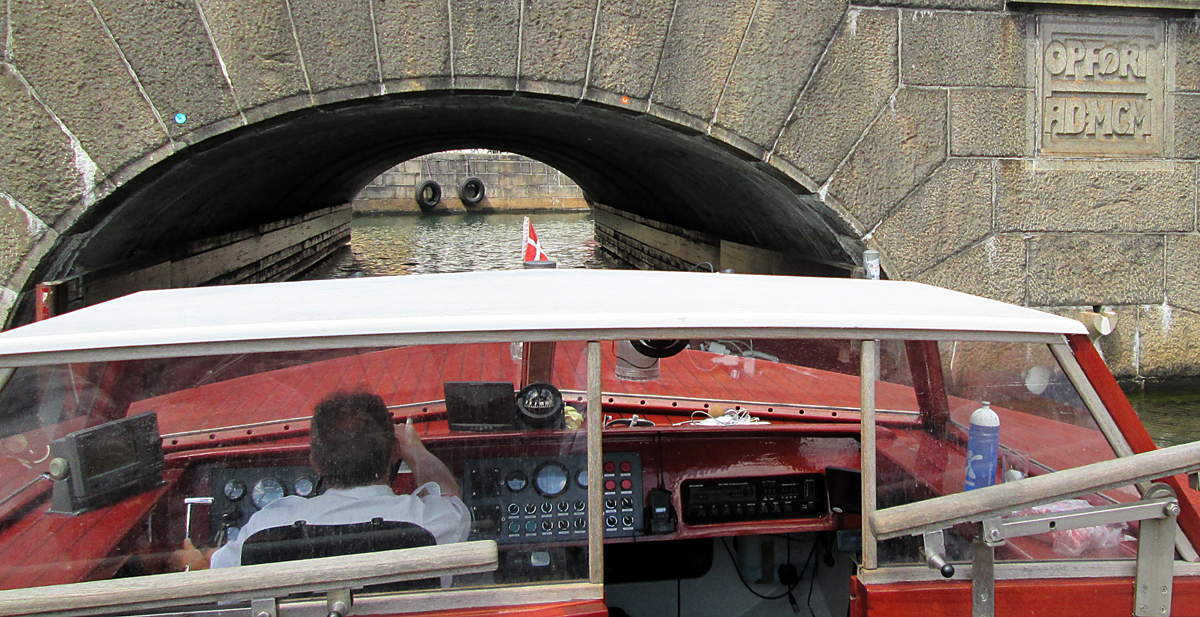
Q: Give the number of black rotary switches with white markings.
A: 12